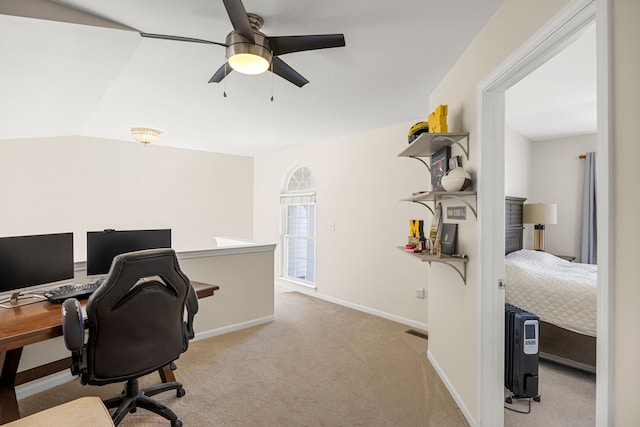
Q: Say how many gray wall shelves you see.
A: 3